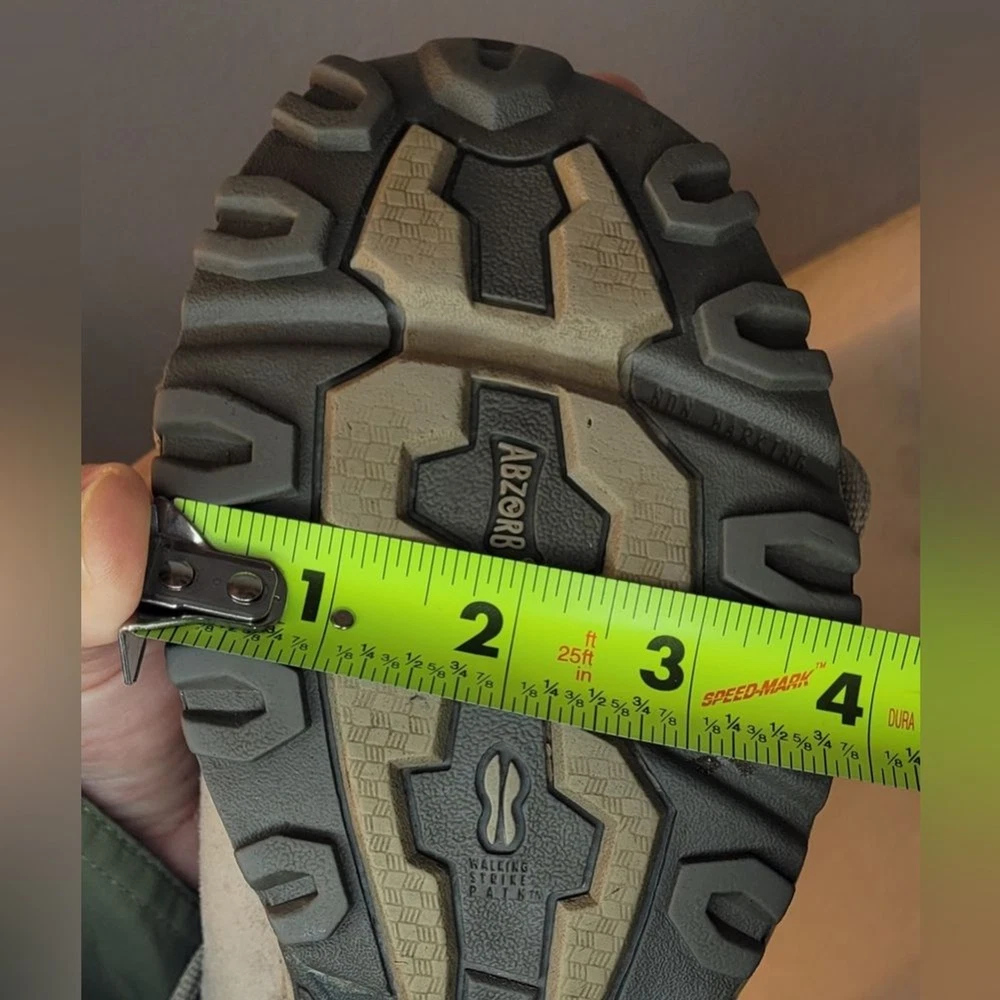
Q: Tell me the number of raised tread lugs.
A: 10